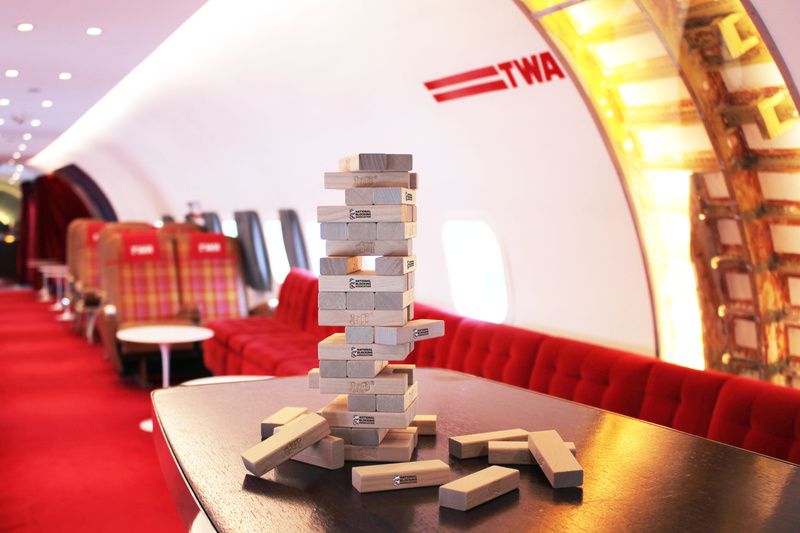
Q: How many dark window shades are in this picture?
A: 3